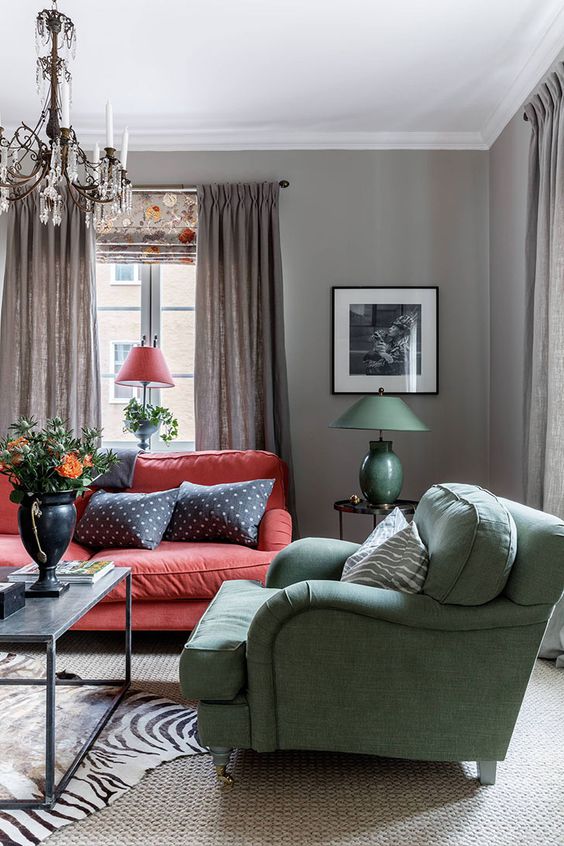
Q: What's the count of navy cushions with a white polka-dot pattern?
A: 2